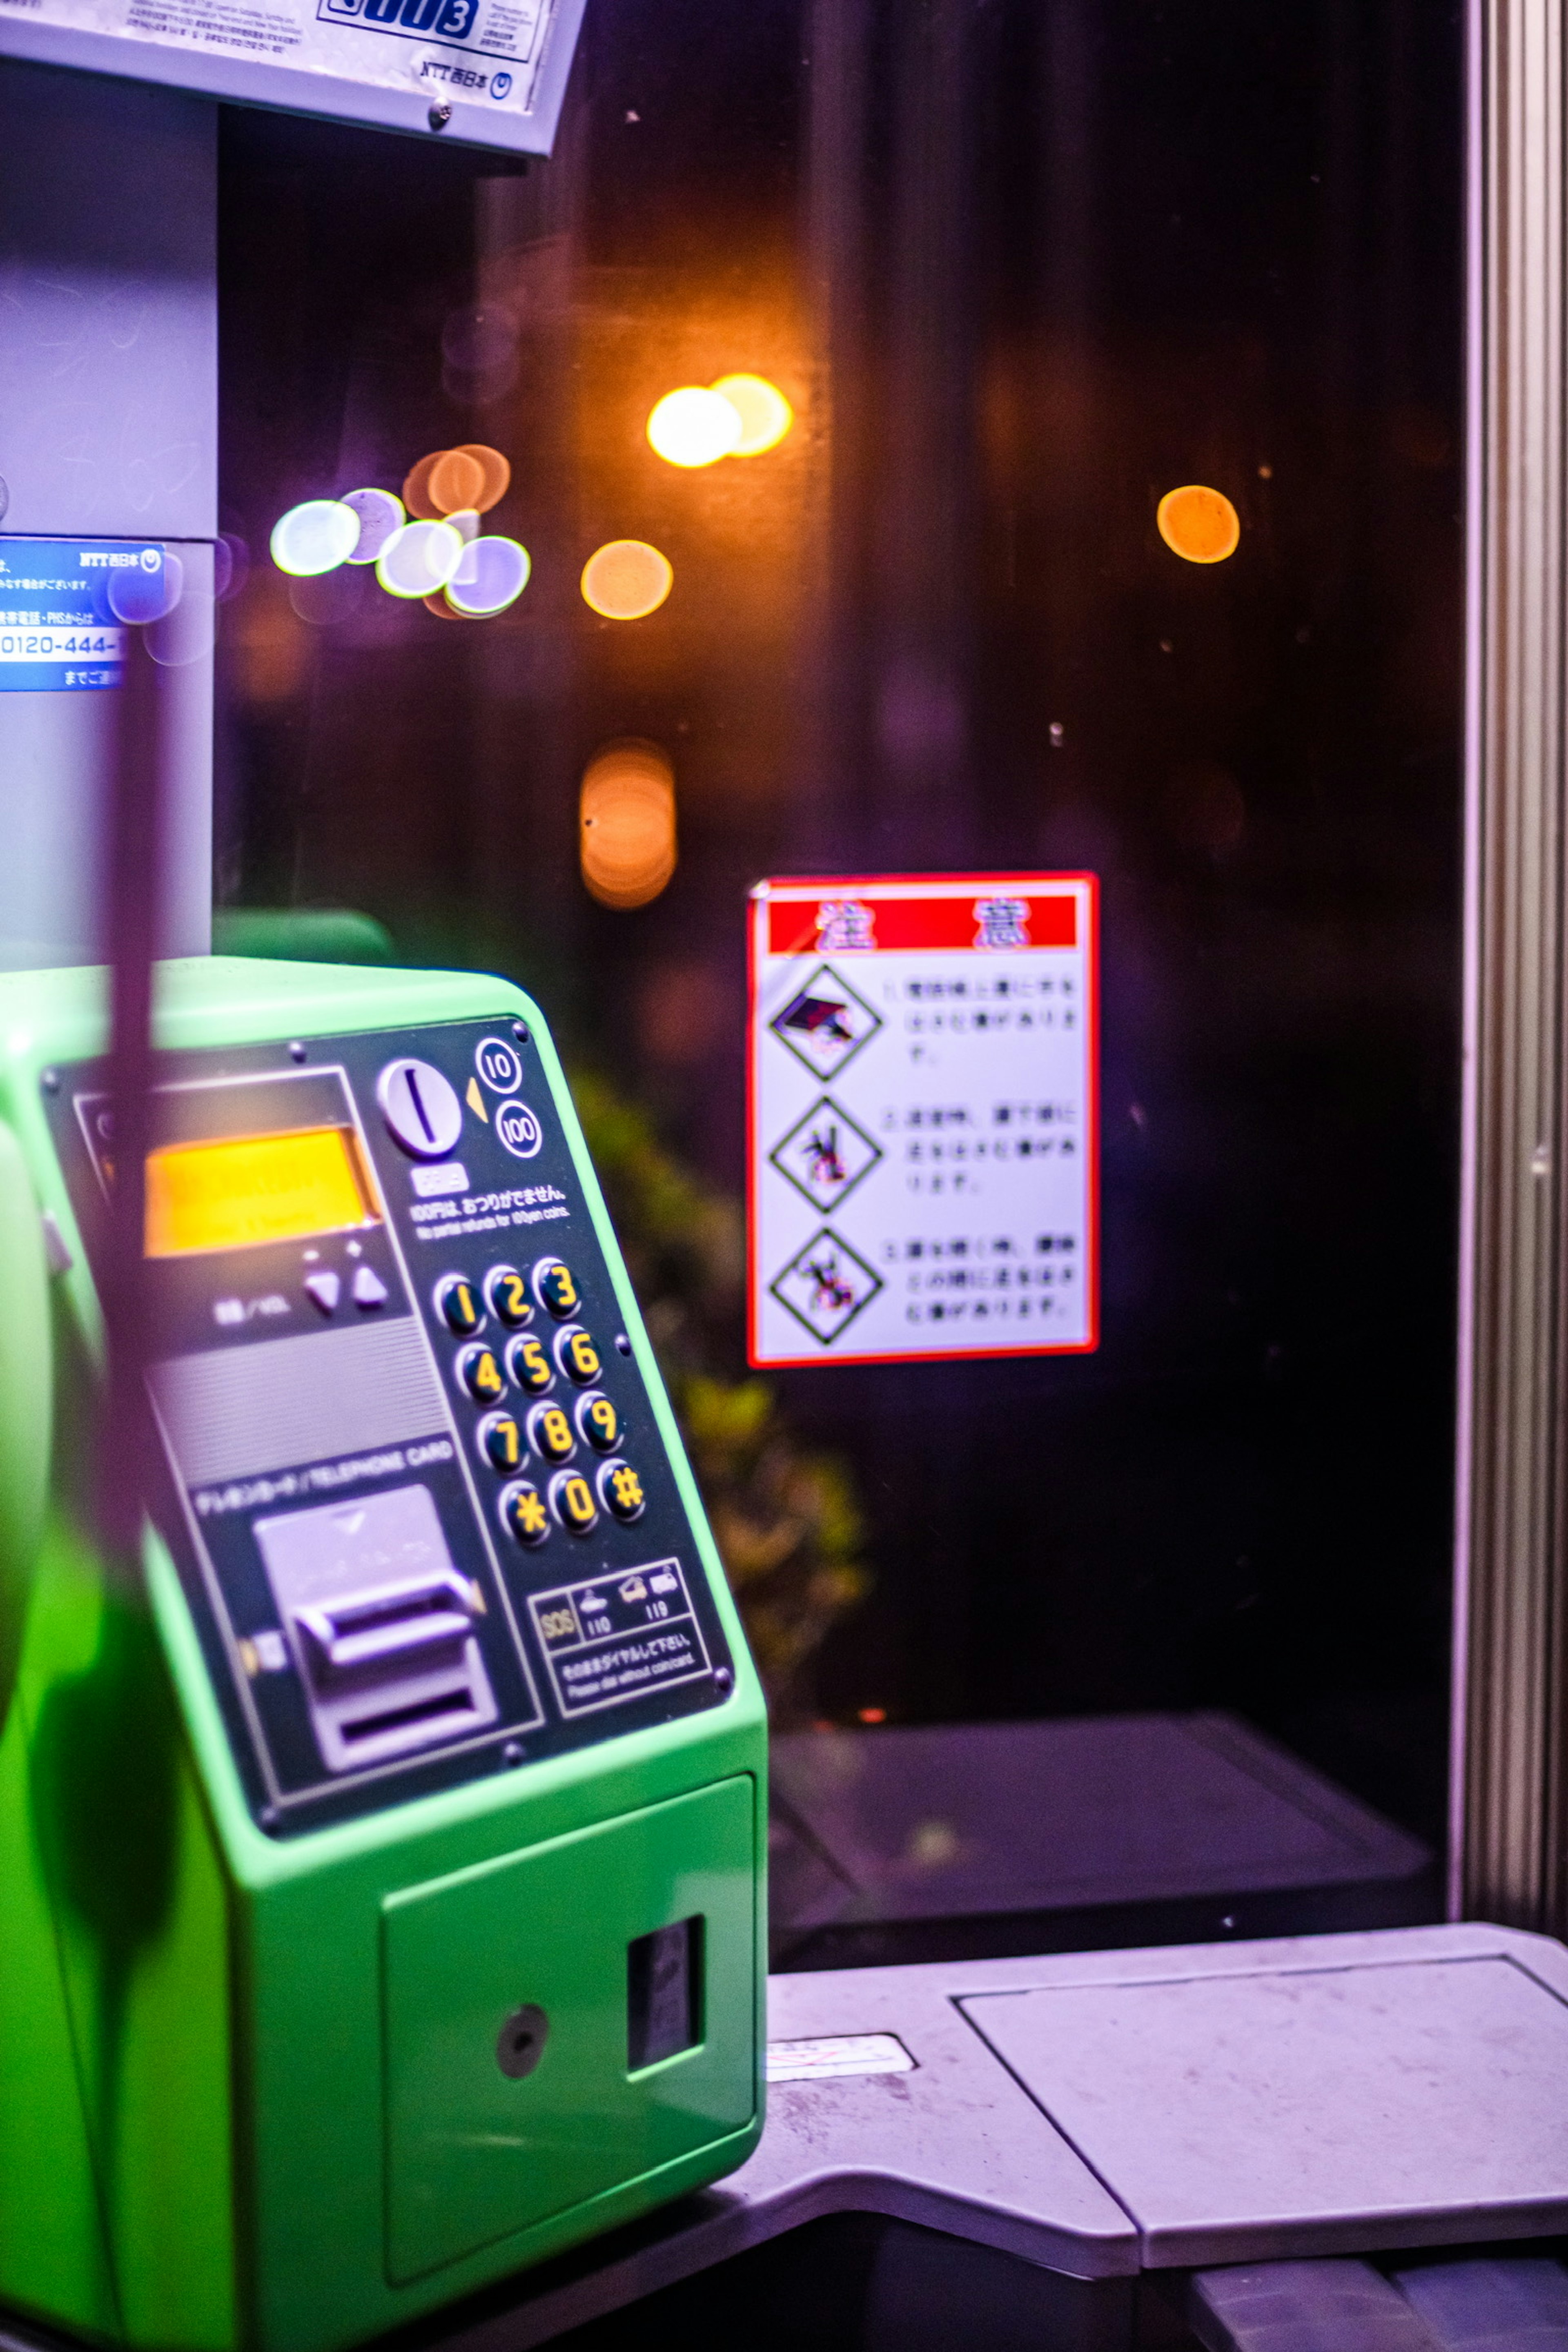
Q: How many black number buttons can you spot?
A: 10